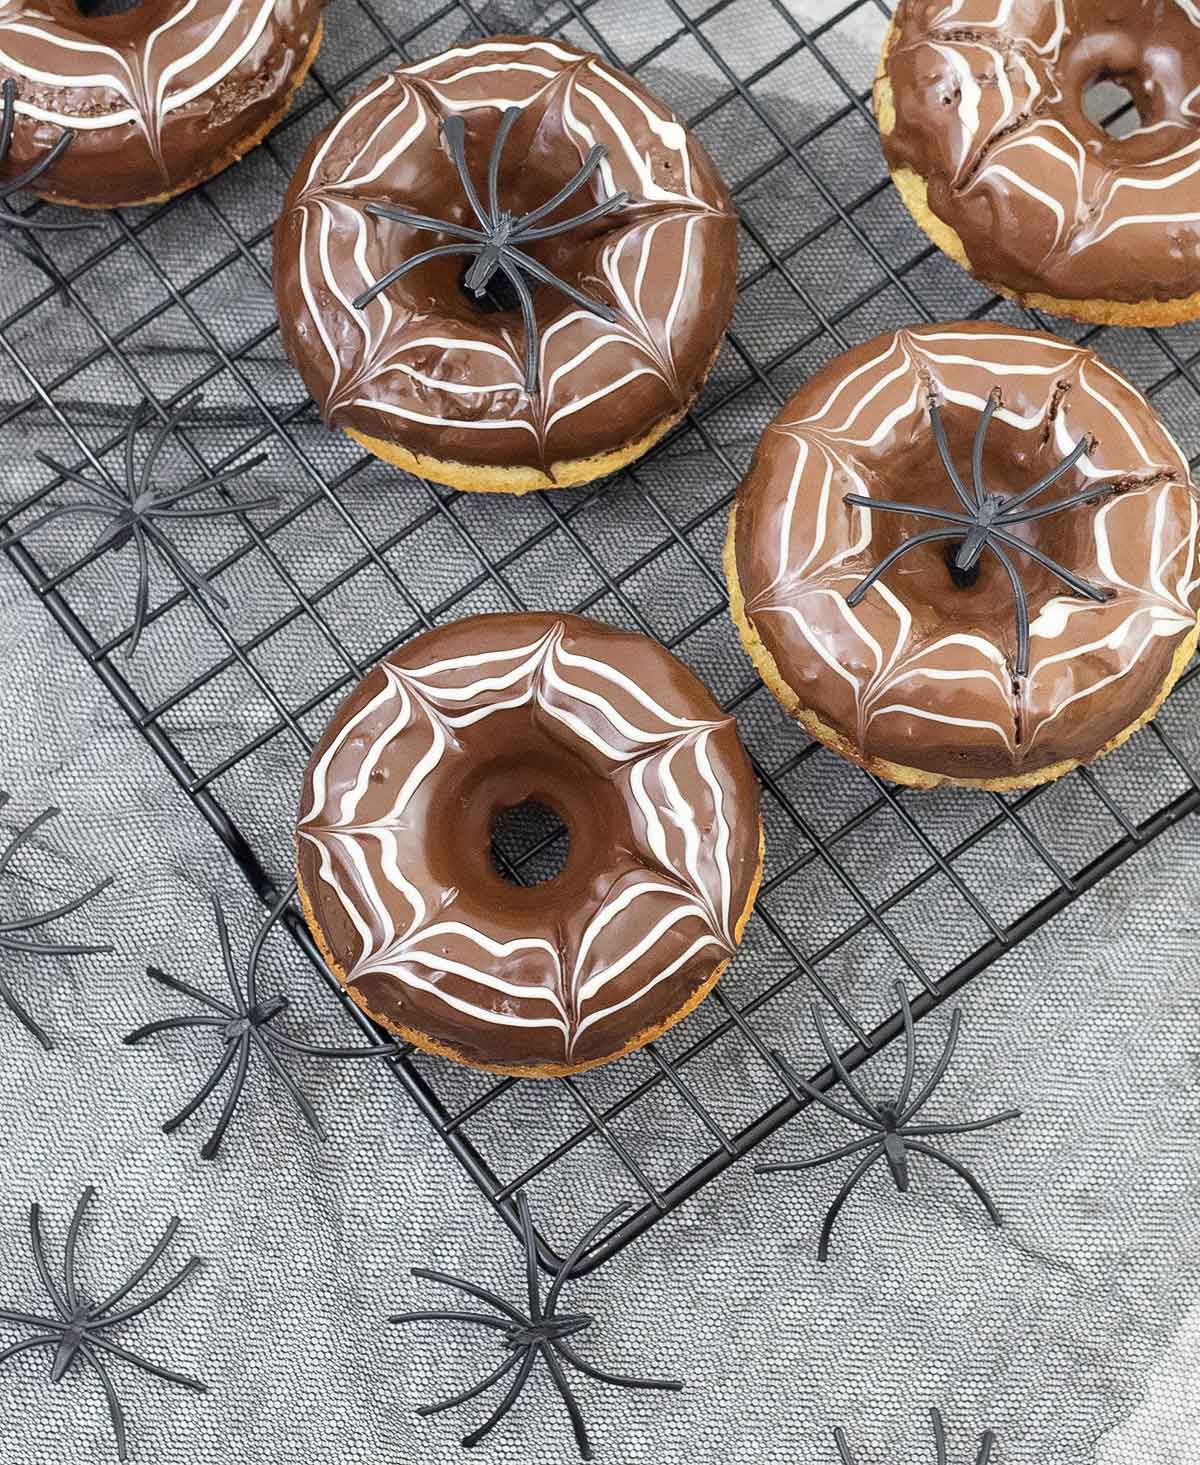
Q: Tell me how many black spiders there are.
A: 10